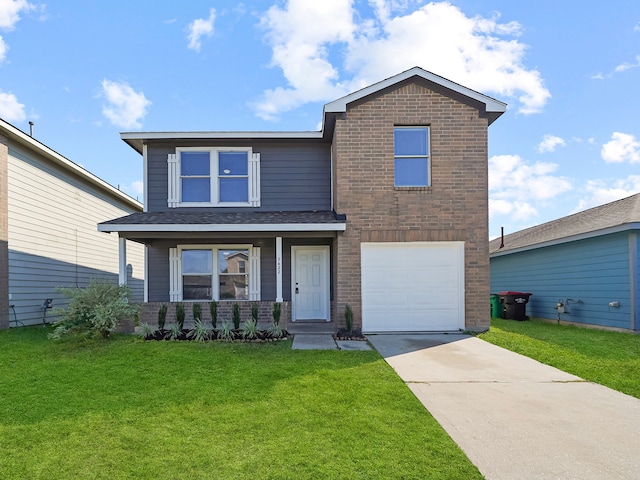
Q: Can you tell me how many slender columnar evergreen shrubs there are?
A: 8